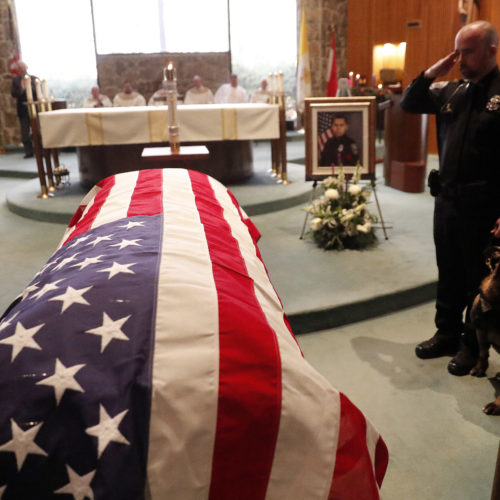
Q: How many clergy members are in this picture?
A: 6